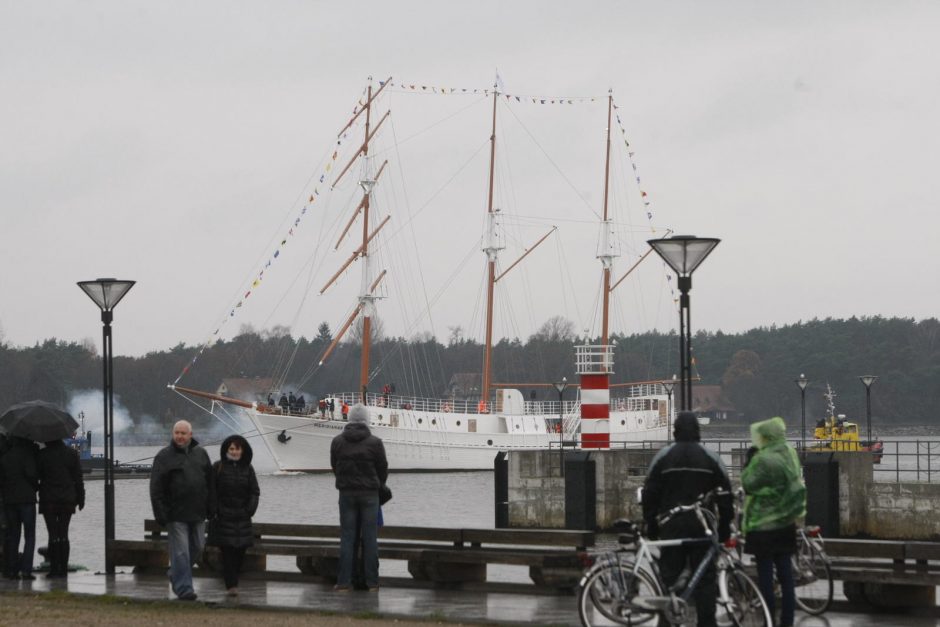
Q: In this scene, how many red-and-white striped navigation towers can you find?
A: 1